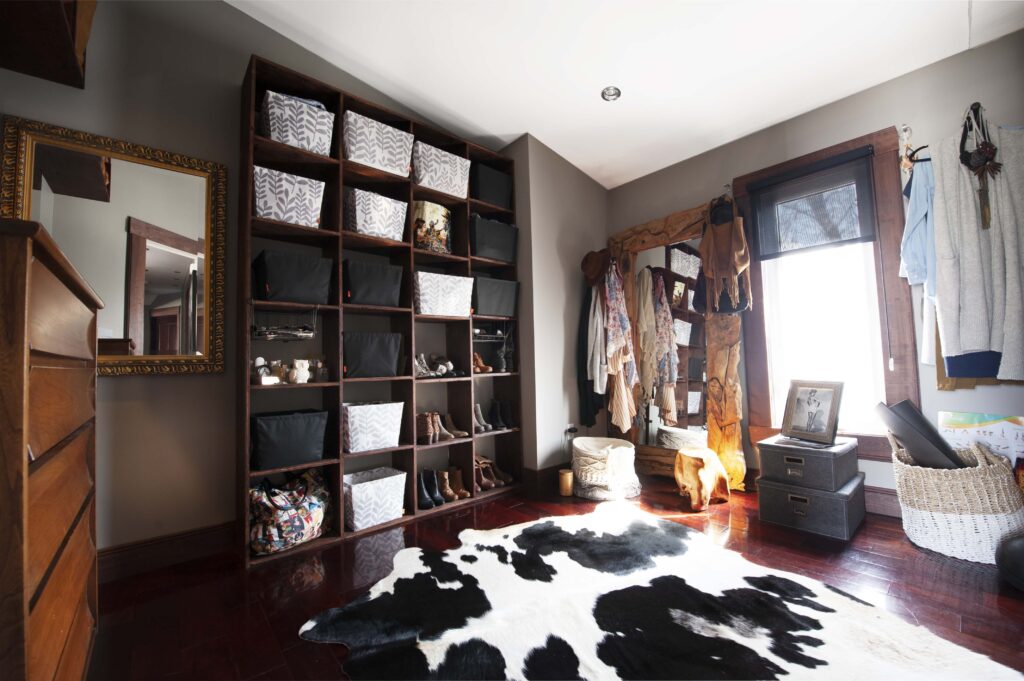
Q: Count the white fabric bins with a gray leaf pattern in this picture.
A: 8